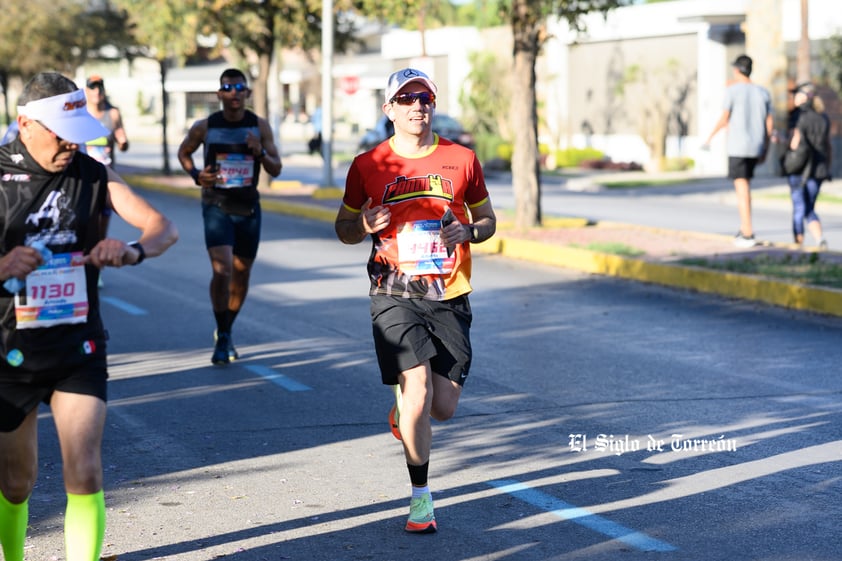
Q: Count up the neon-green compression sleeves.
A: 2